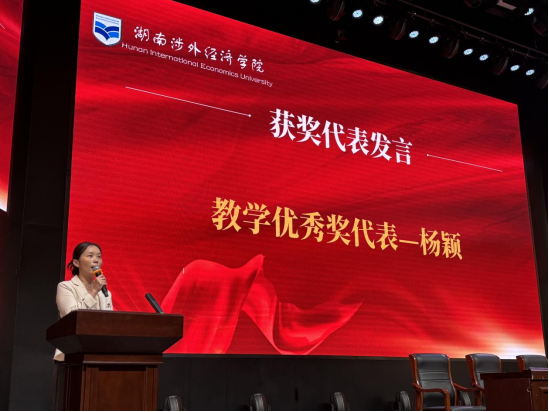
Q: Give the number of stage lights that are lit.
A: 10